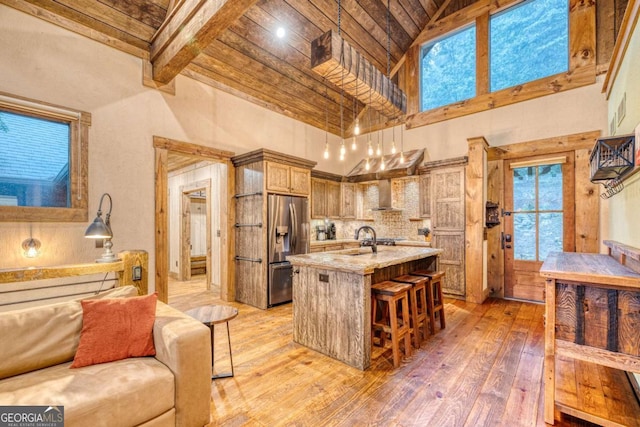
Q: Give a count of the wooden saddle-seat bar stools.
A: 3